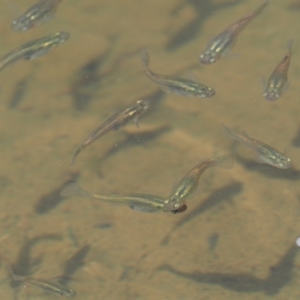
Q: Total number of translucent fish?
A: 10